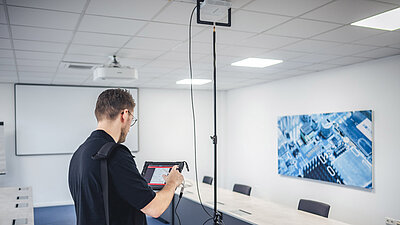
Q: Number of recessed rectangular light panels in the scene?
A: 3